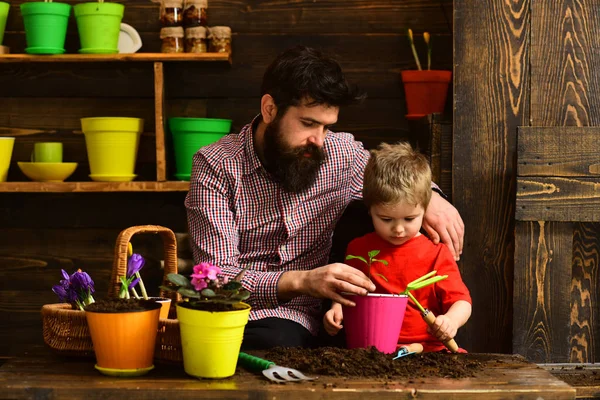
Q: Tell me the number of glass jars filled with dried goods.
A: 5